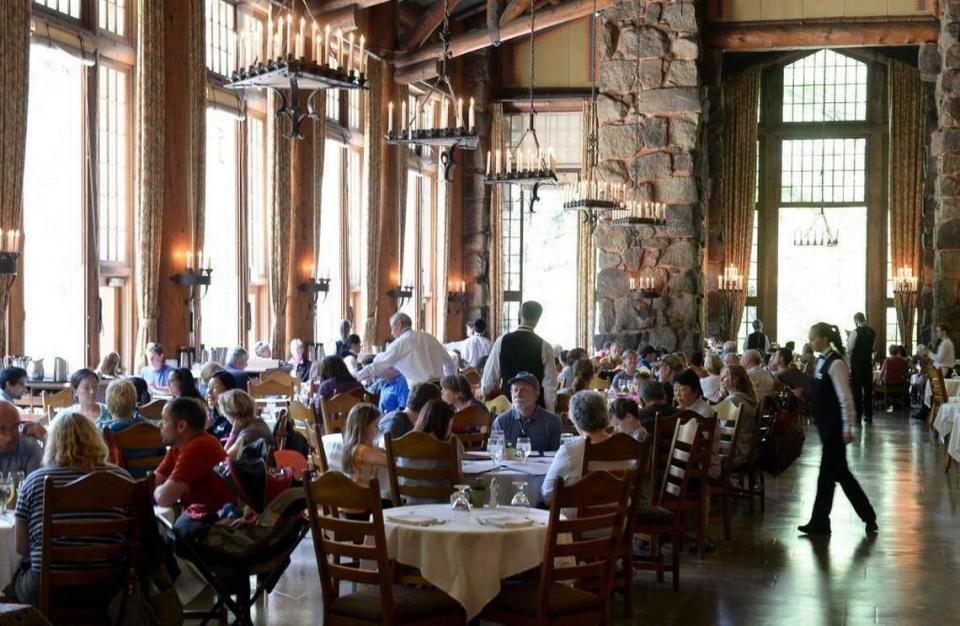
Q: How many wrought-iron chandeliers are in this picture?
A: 6